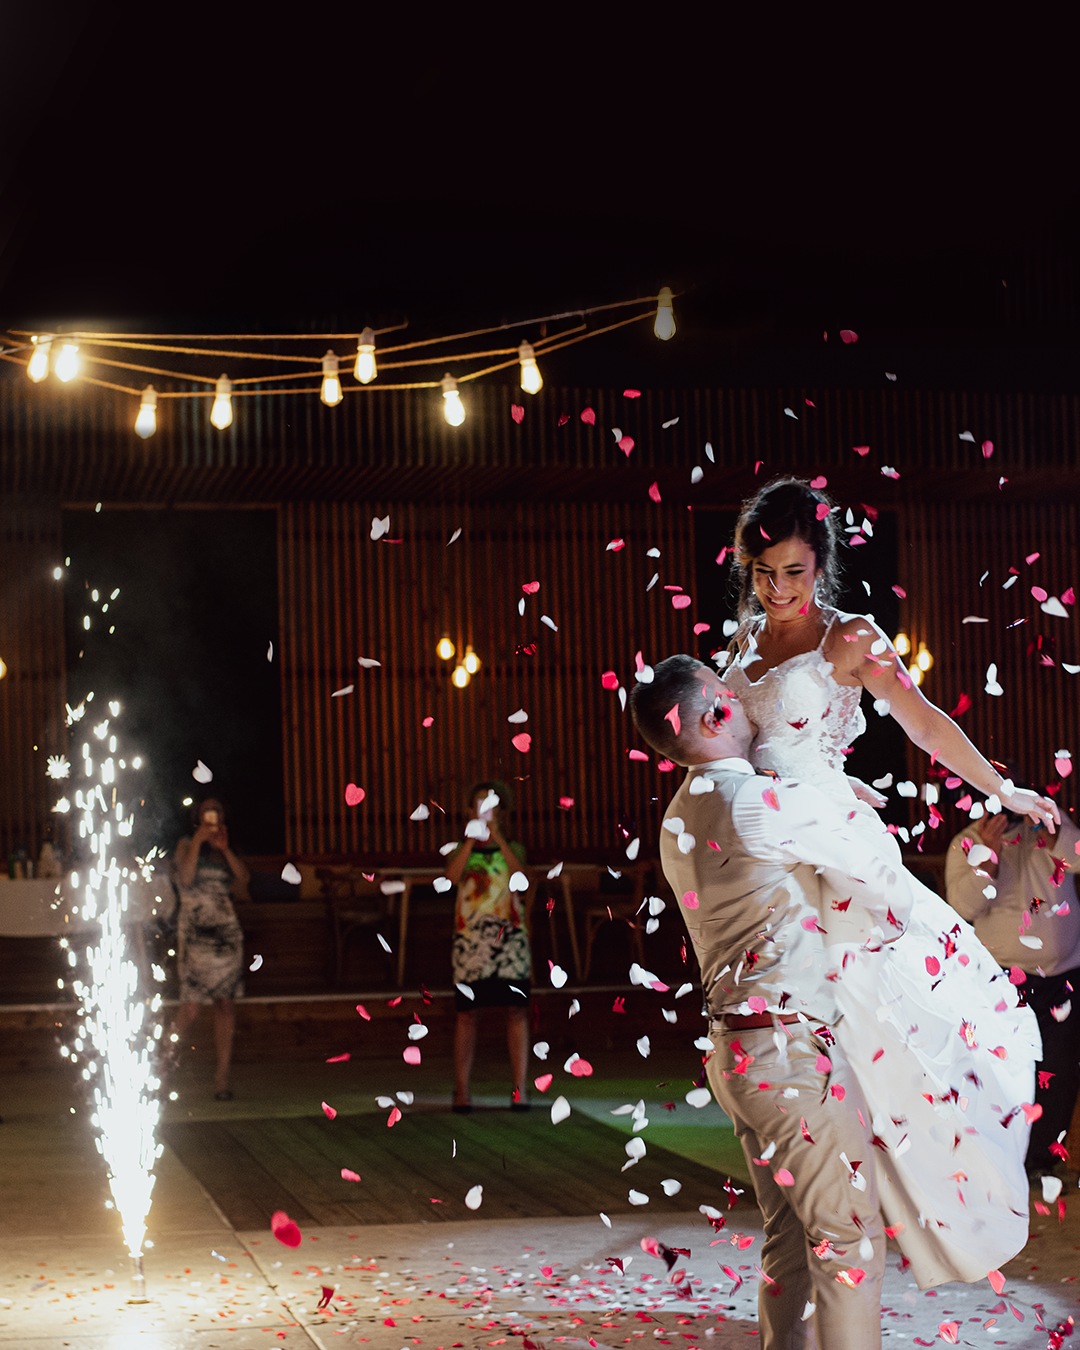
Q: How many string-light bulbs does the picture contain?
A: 9